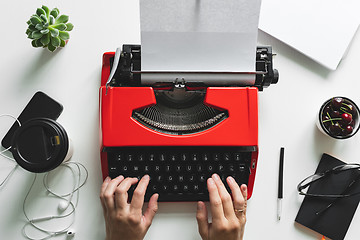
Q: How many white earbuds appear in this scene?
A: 2